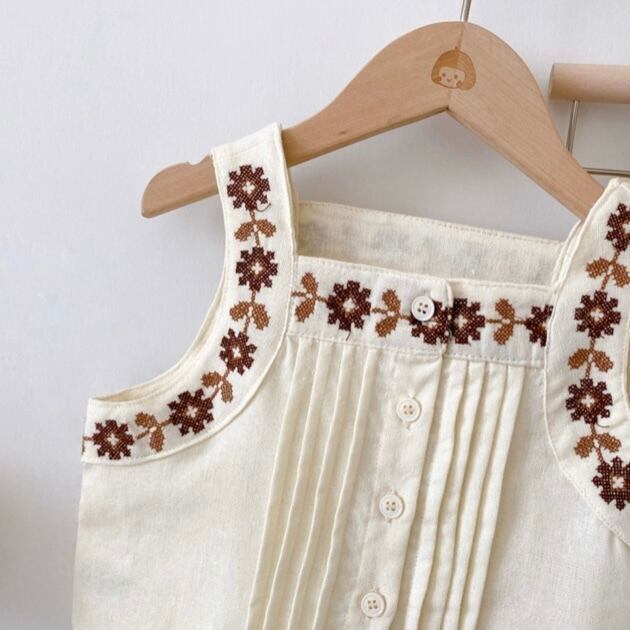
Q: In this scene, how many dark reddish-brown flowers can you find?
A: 13